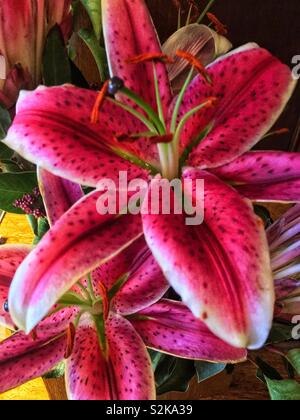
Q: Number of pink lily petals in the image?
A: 12